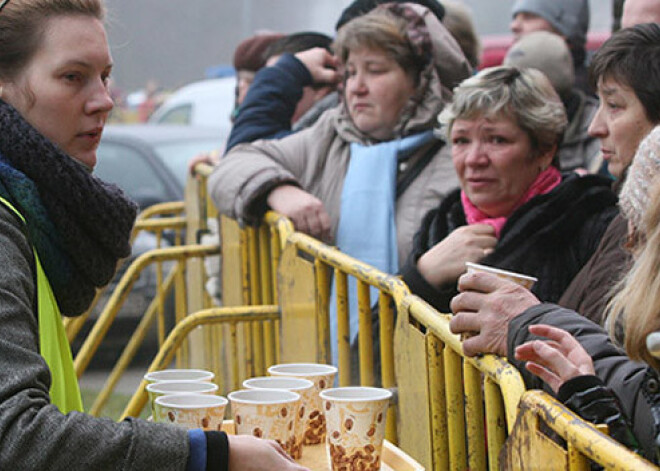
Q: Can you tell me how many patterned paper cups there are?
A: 8